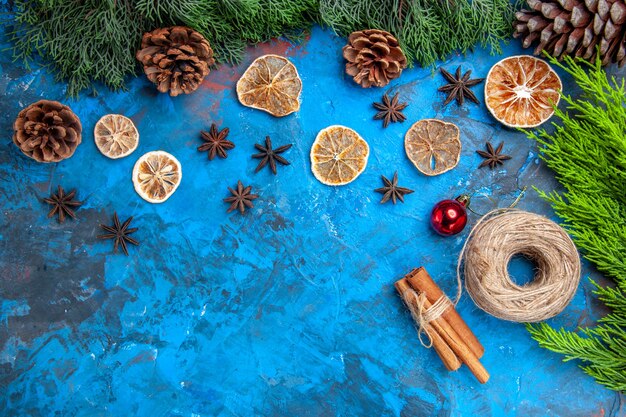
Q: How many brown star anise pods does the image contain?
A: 9